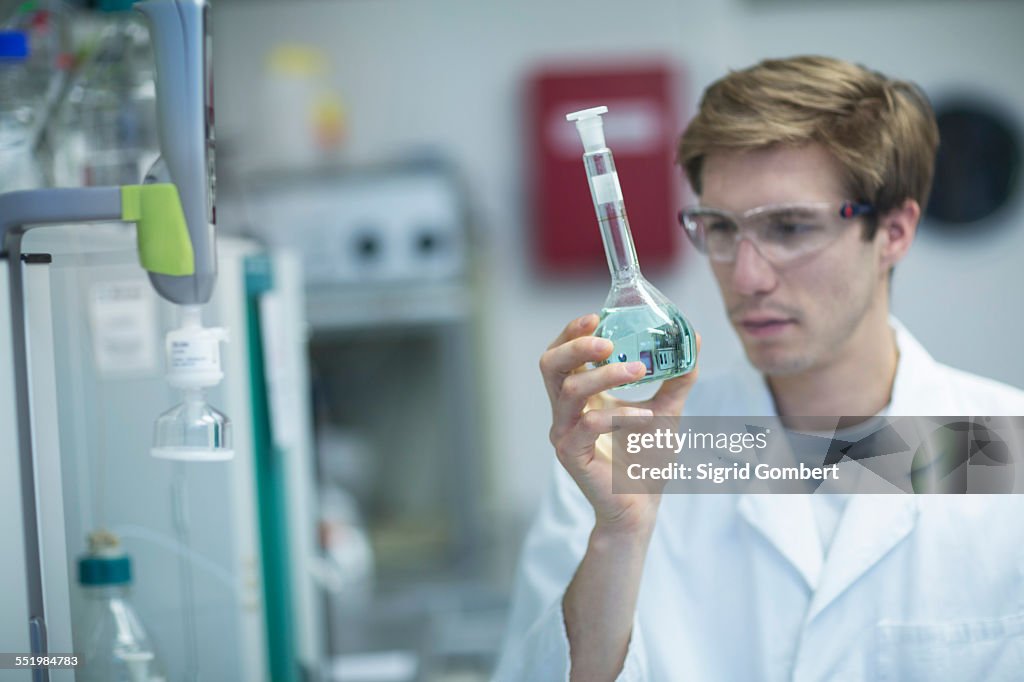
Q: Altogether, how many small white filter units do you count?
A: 1